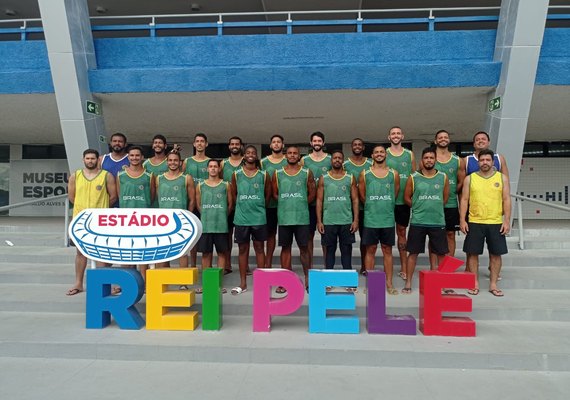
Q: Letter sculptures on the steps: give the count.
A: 7